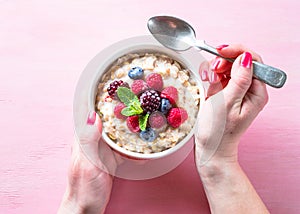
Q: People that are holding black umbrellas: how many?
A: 0